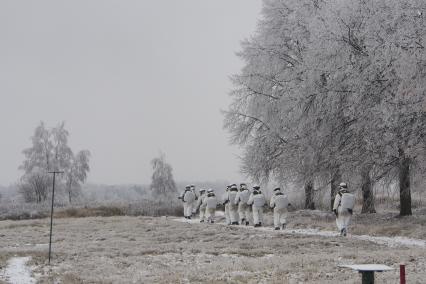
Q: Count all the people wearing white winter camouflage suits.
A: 10